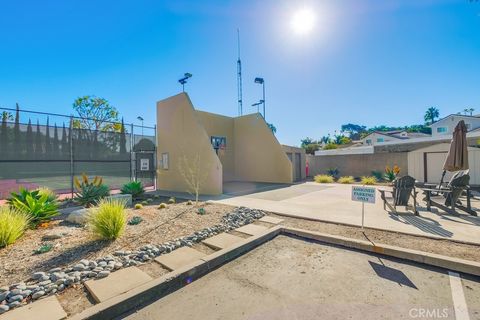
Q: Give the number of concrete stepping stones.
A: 6